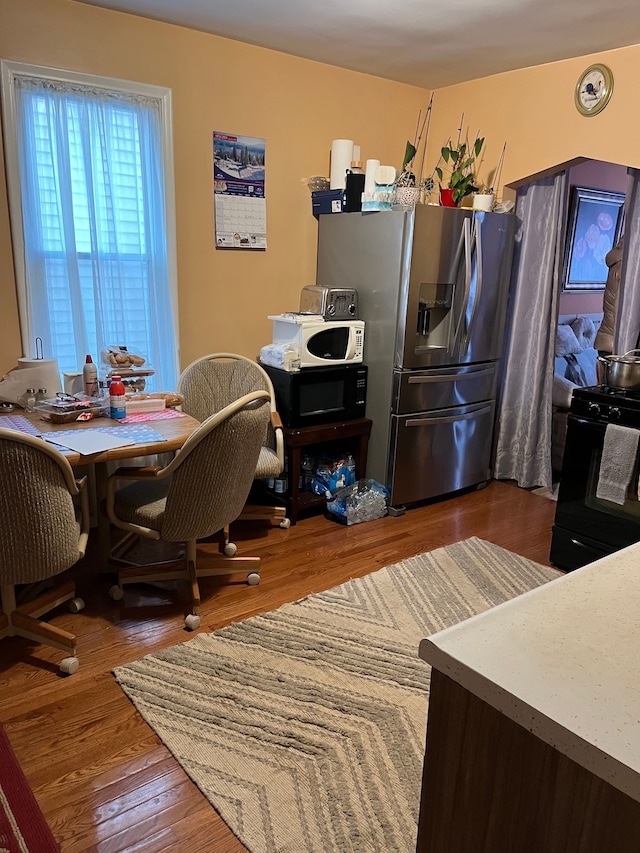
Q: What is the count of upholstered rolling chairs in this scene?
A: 3